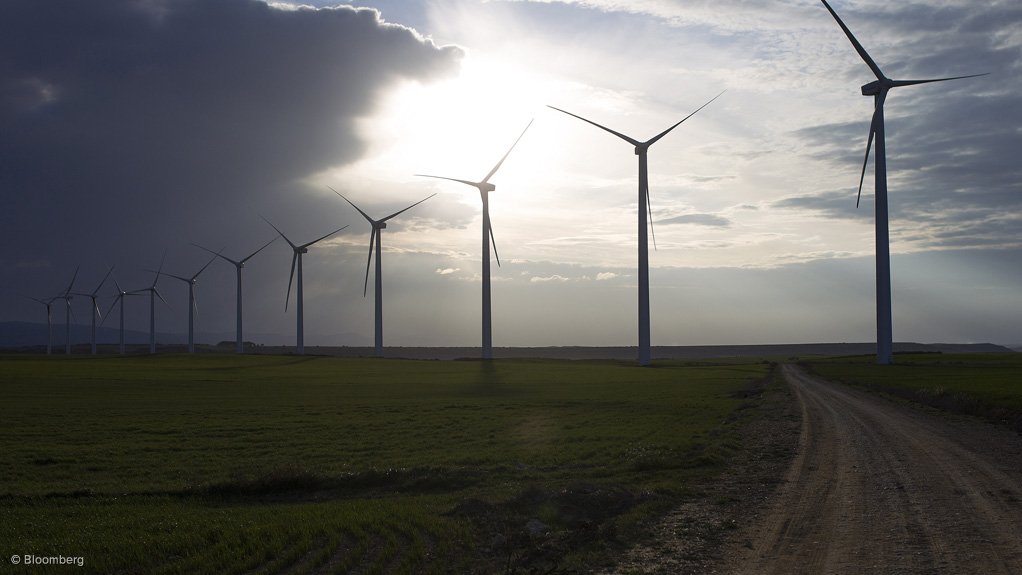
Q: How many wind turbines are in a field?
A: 12